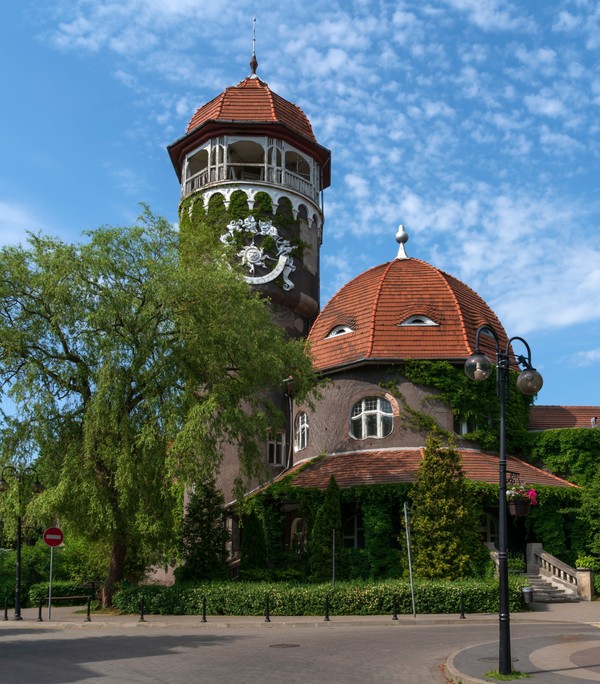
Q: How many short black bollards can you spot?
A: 9